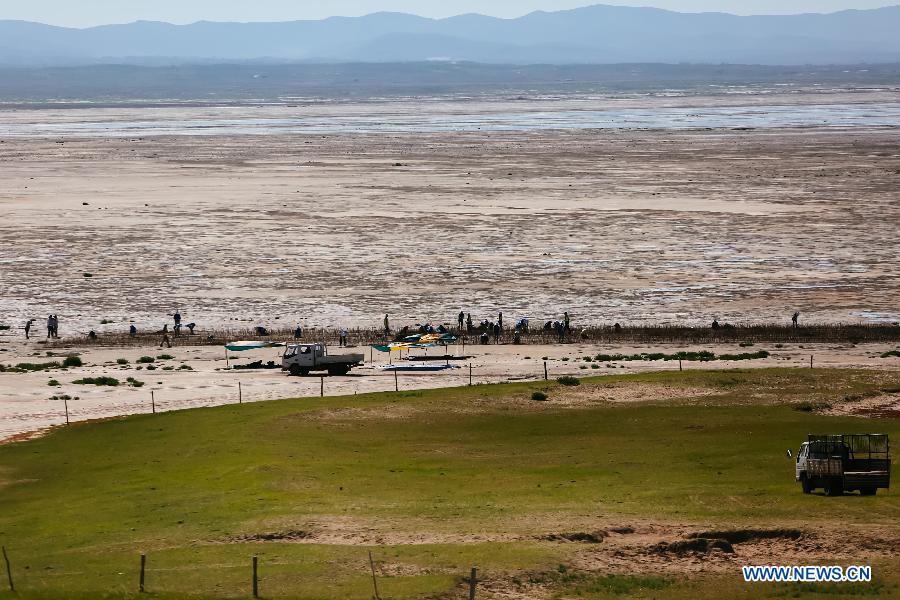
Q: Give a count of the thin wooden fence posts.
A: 14